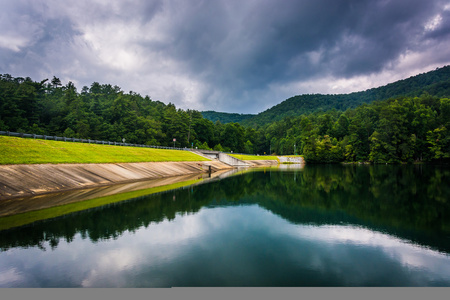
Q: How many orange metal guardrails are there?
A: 0